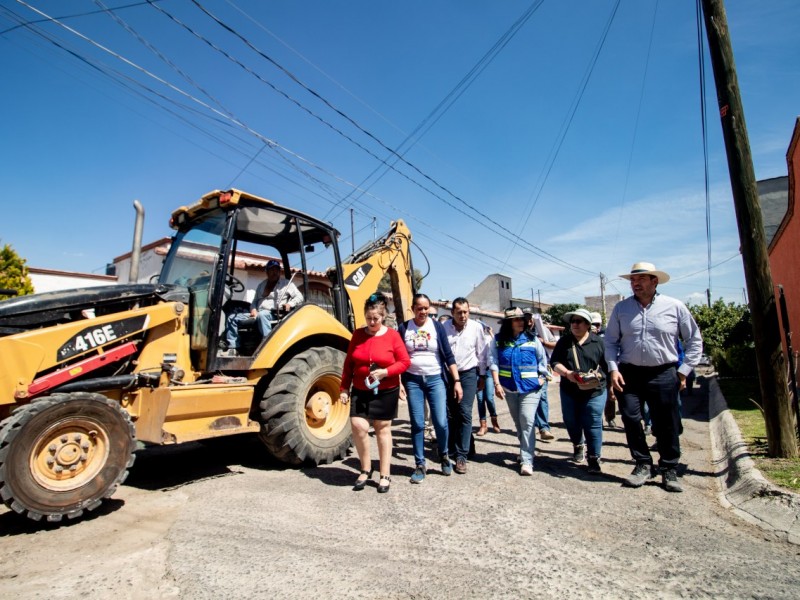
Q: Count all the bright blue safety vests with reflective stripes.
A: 1